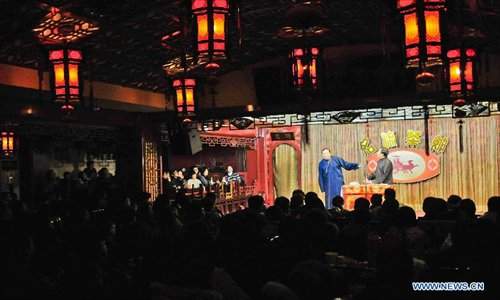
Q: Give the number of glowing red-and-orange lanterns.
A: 7